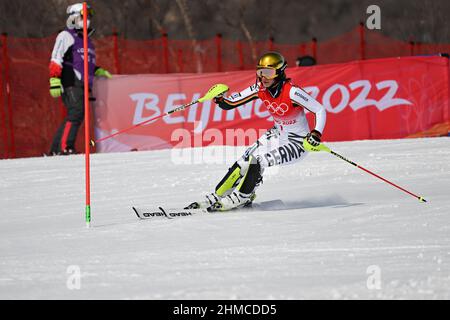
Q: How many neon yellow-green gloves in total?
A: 2